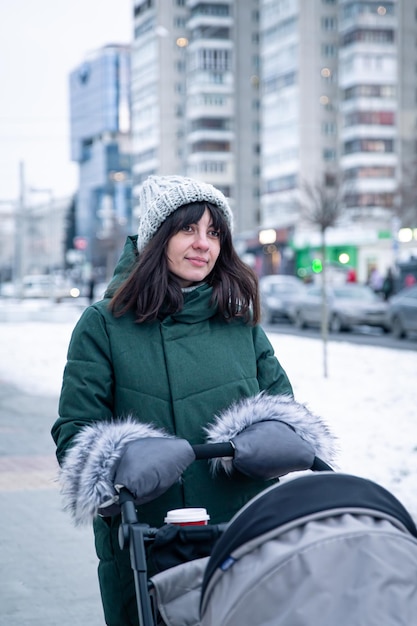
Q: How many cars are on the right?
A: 3